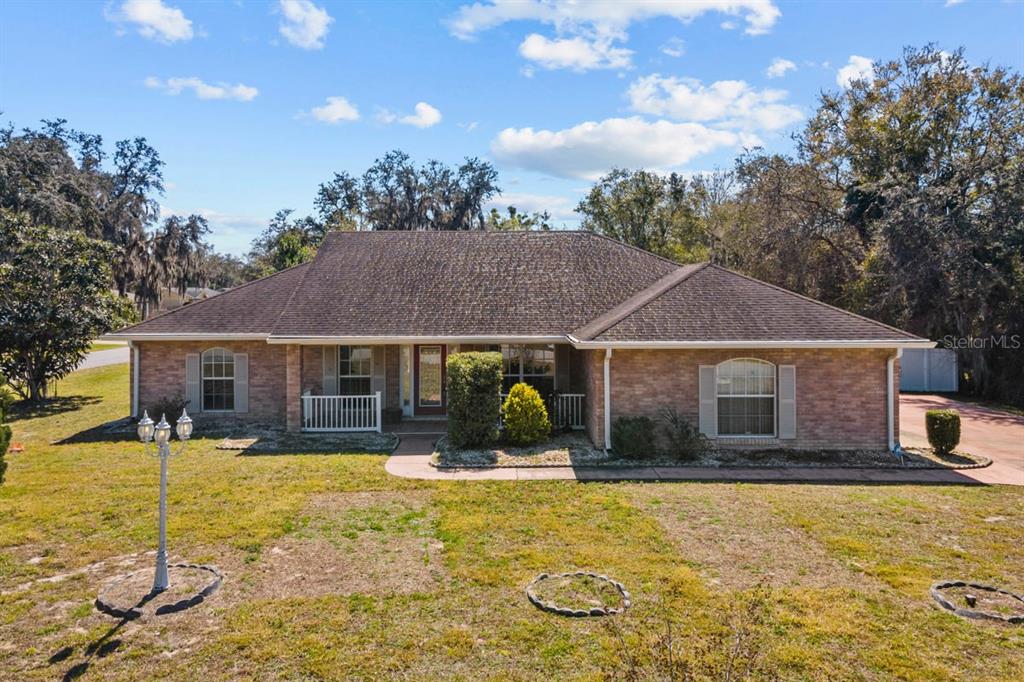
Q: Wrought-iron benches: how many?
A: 0